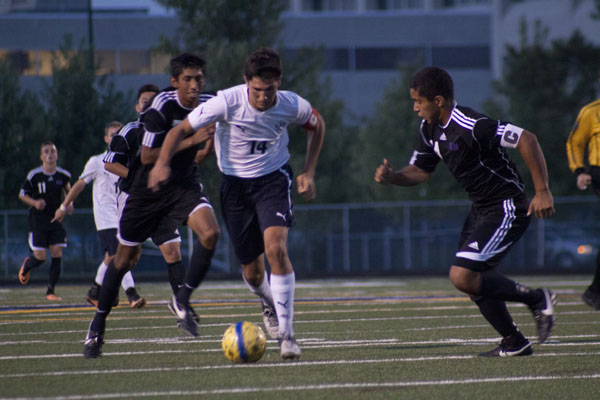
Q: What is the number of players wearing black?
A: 4